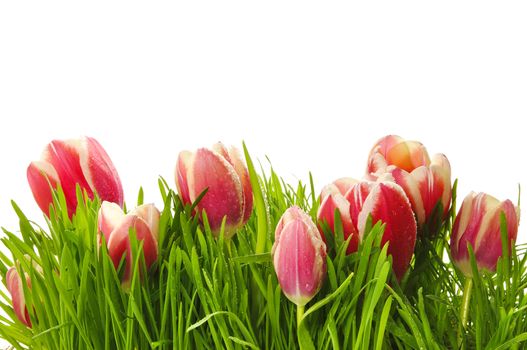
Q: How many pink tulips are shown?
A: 8